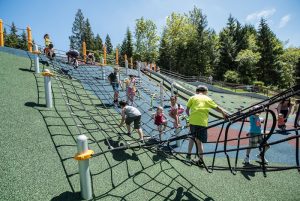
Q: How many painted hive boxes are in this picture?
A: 0